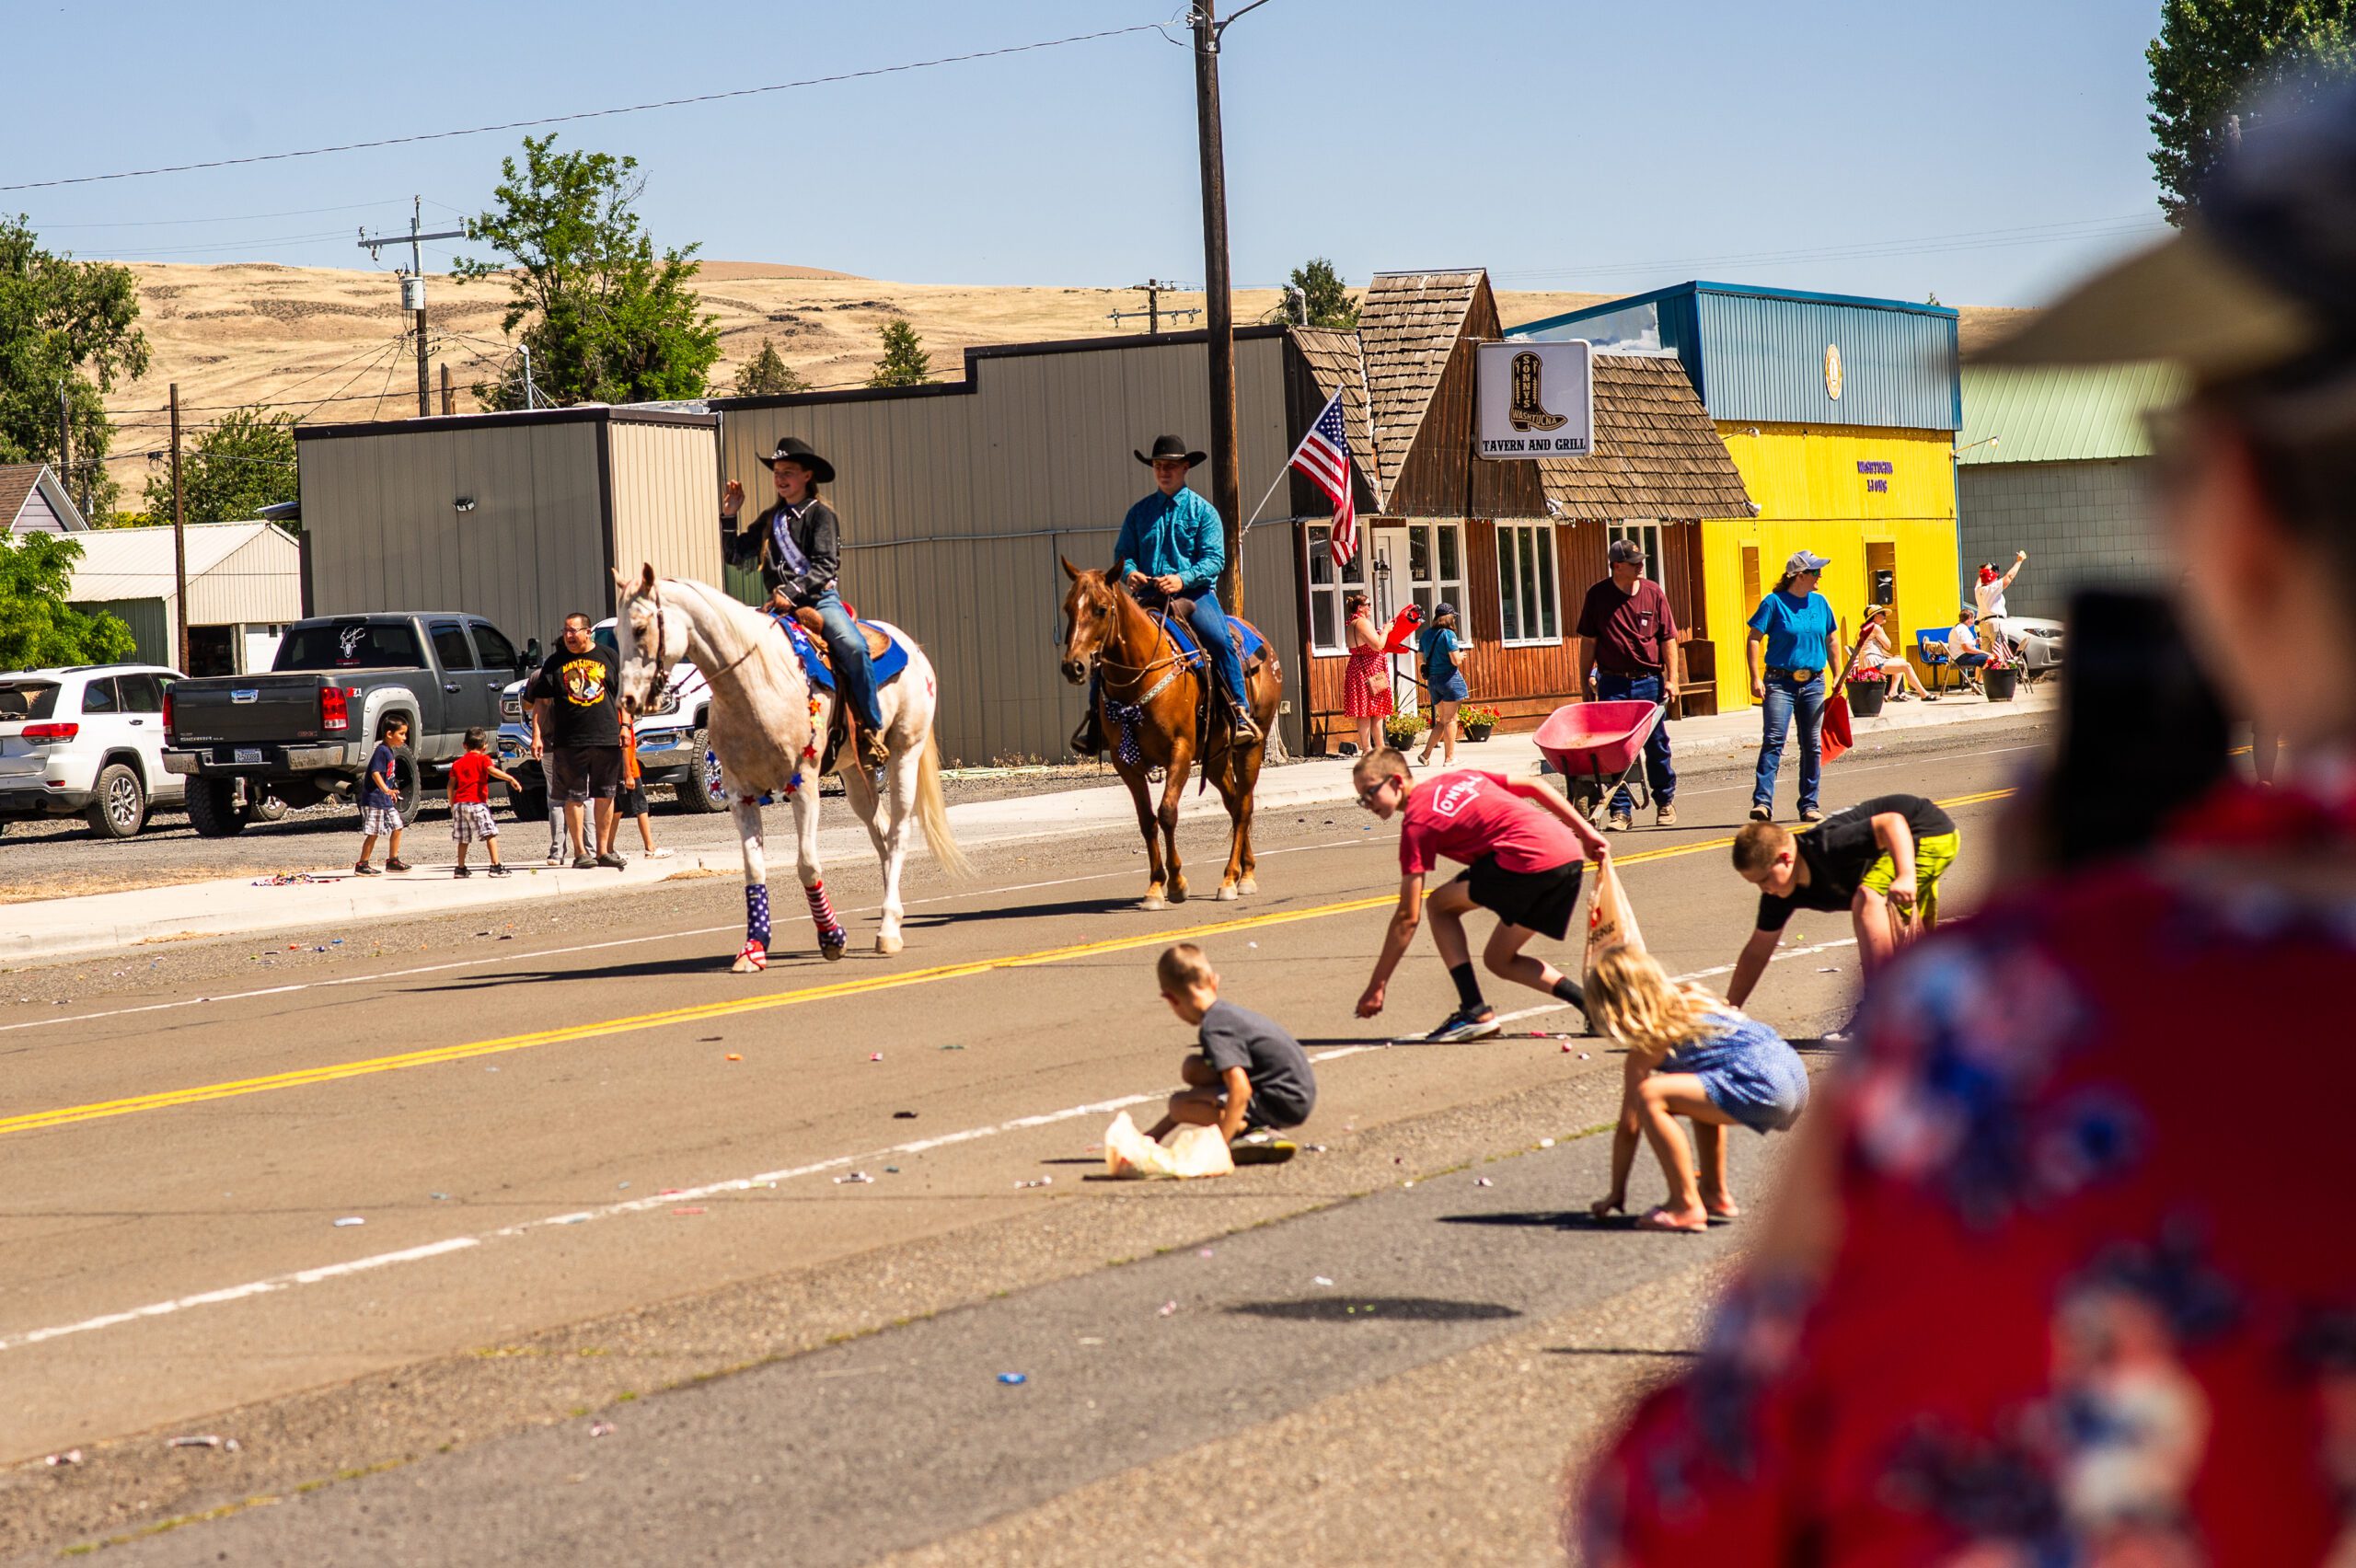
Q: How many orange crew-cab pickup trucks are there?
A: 0